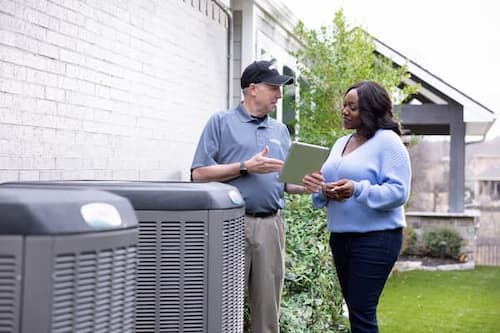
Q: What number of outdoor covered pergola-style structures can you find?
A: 1